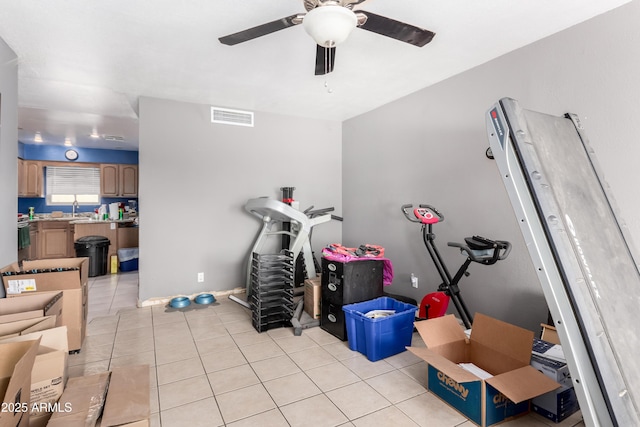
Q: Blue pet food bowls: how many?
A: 2